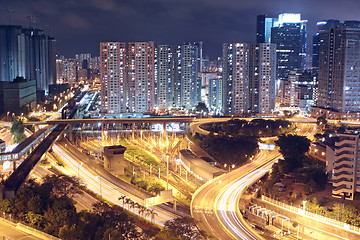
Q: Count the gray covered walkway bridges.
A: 1